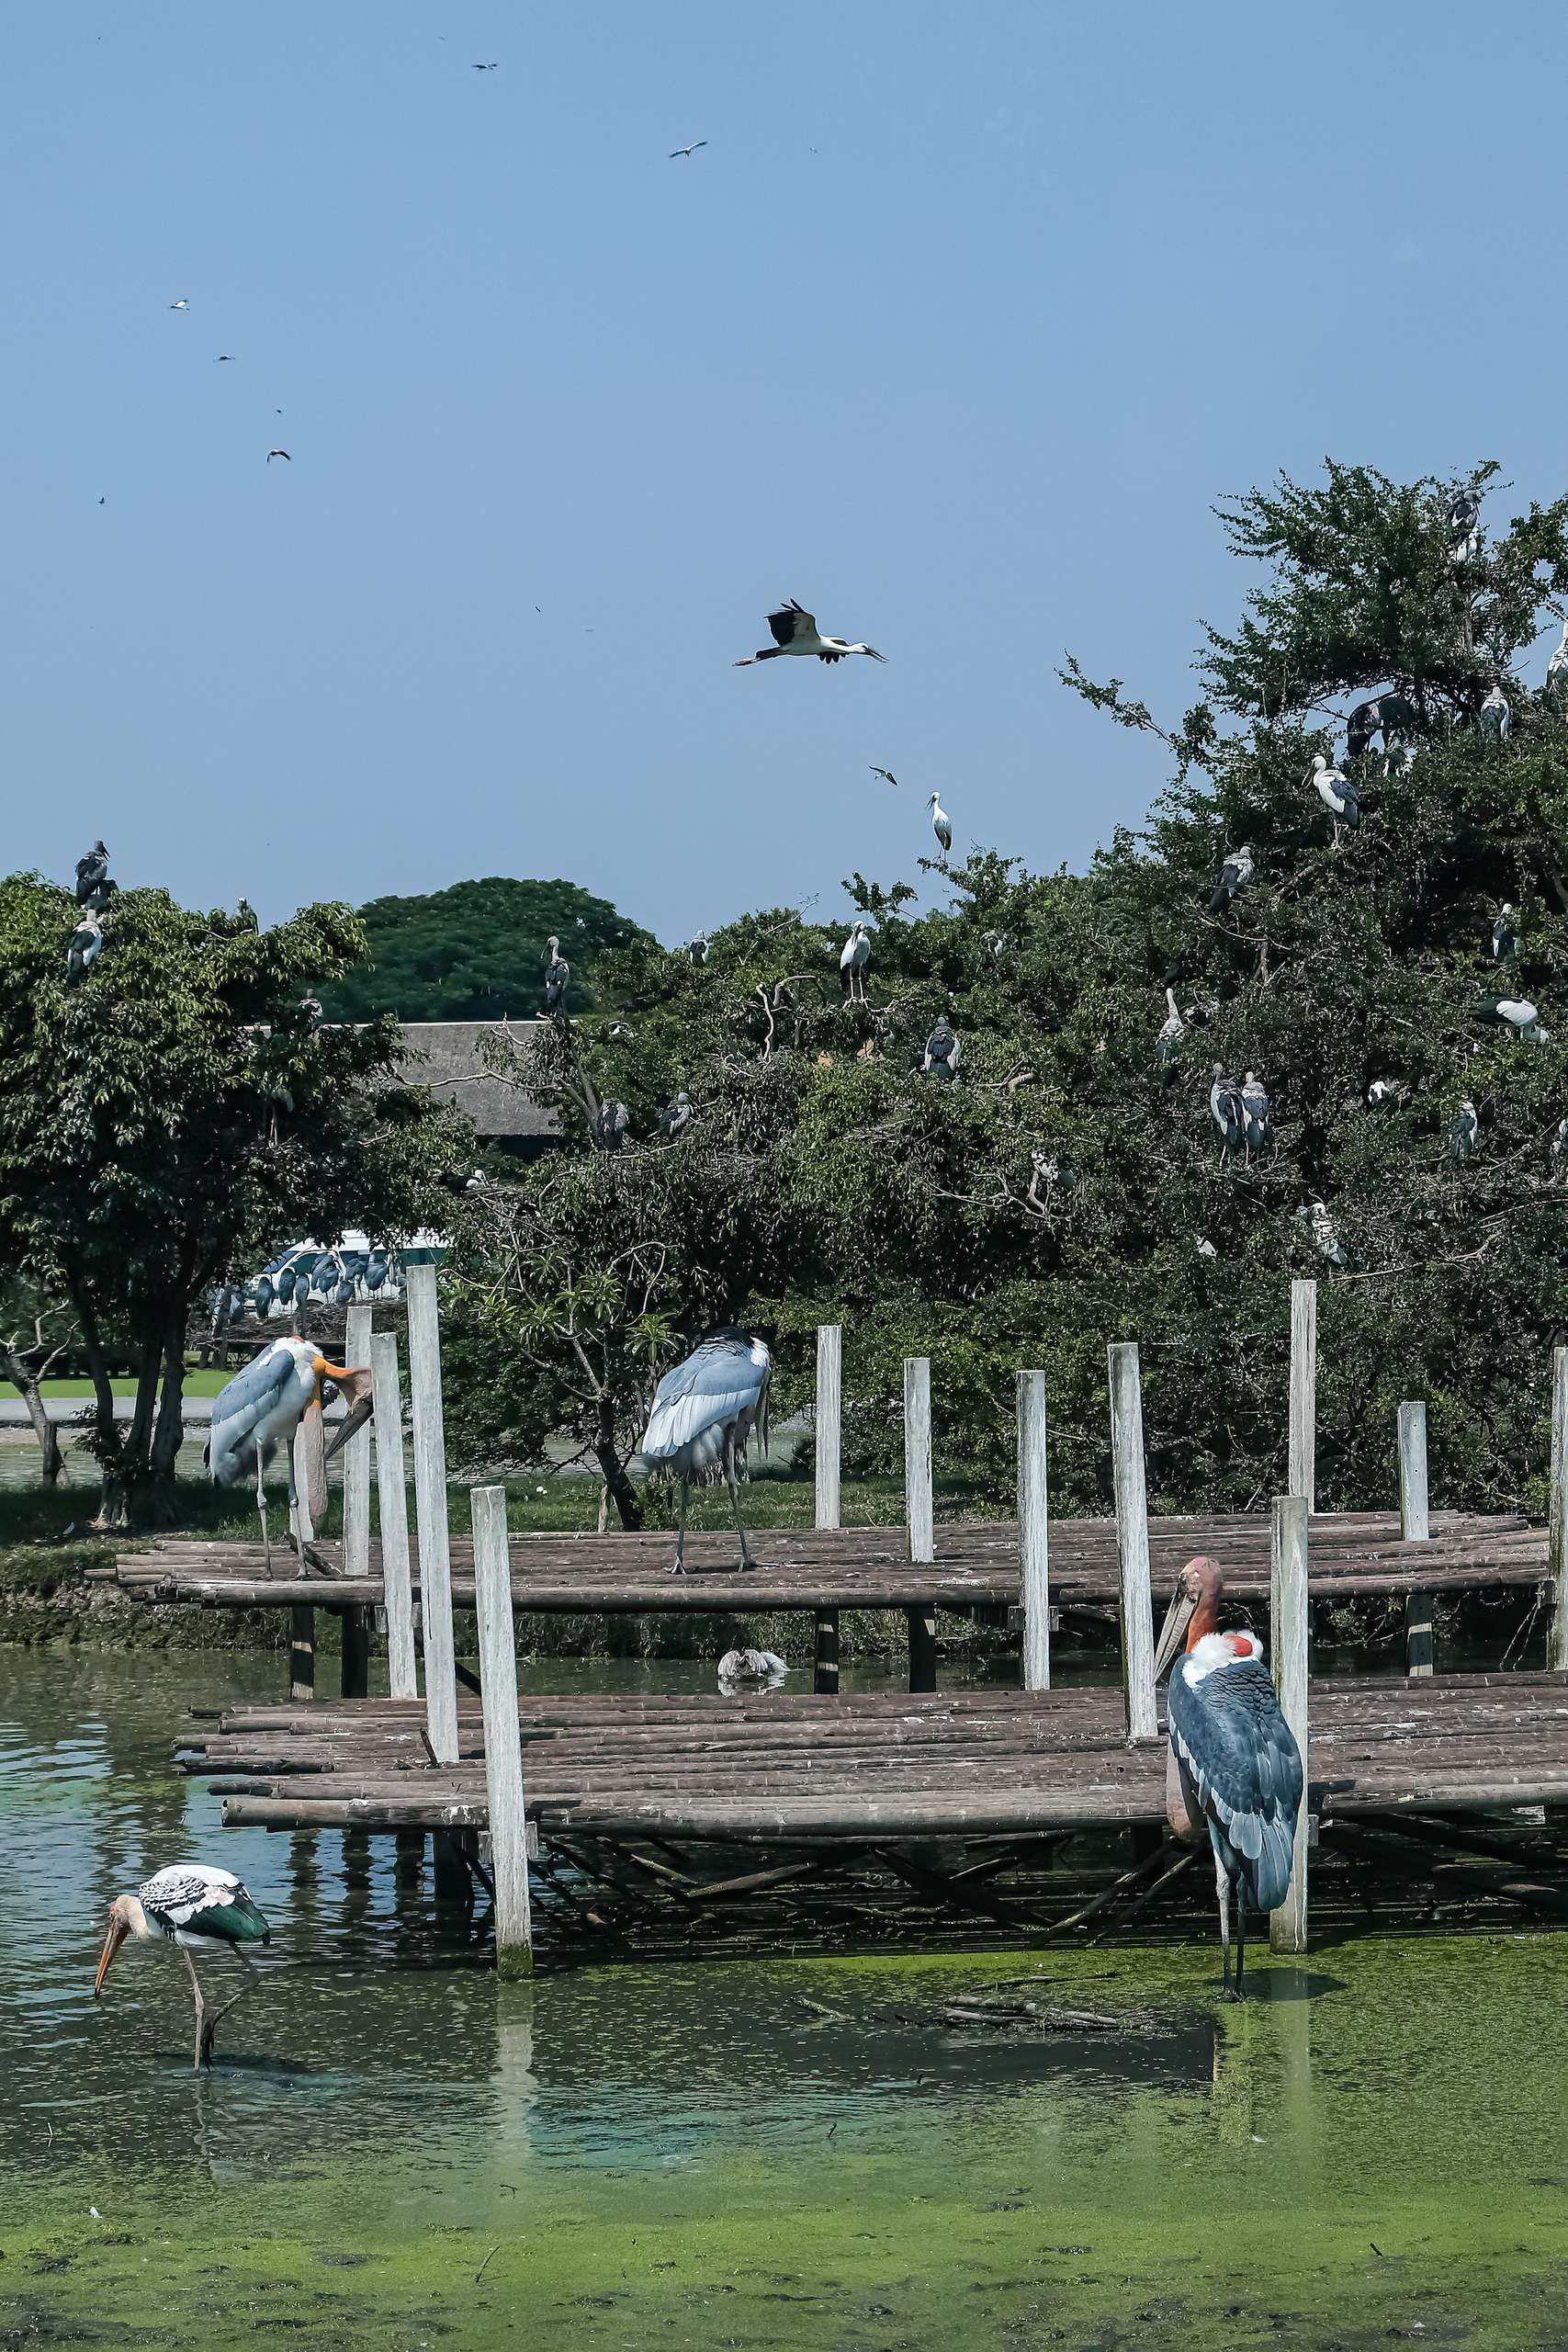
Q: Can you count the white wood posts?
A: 13